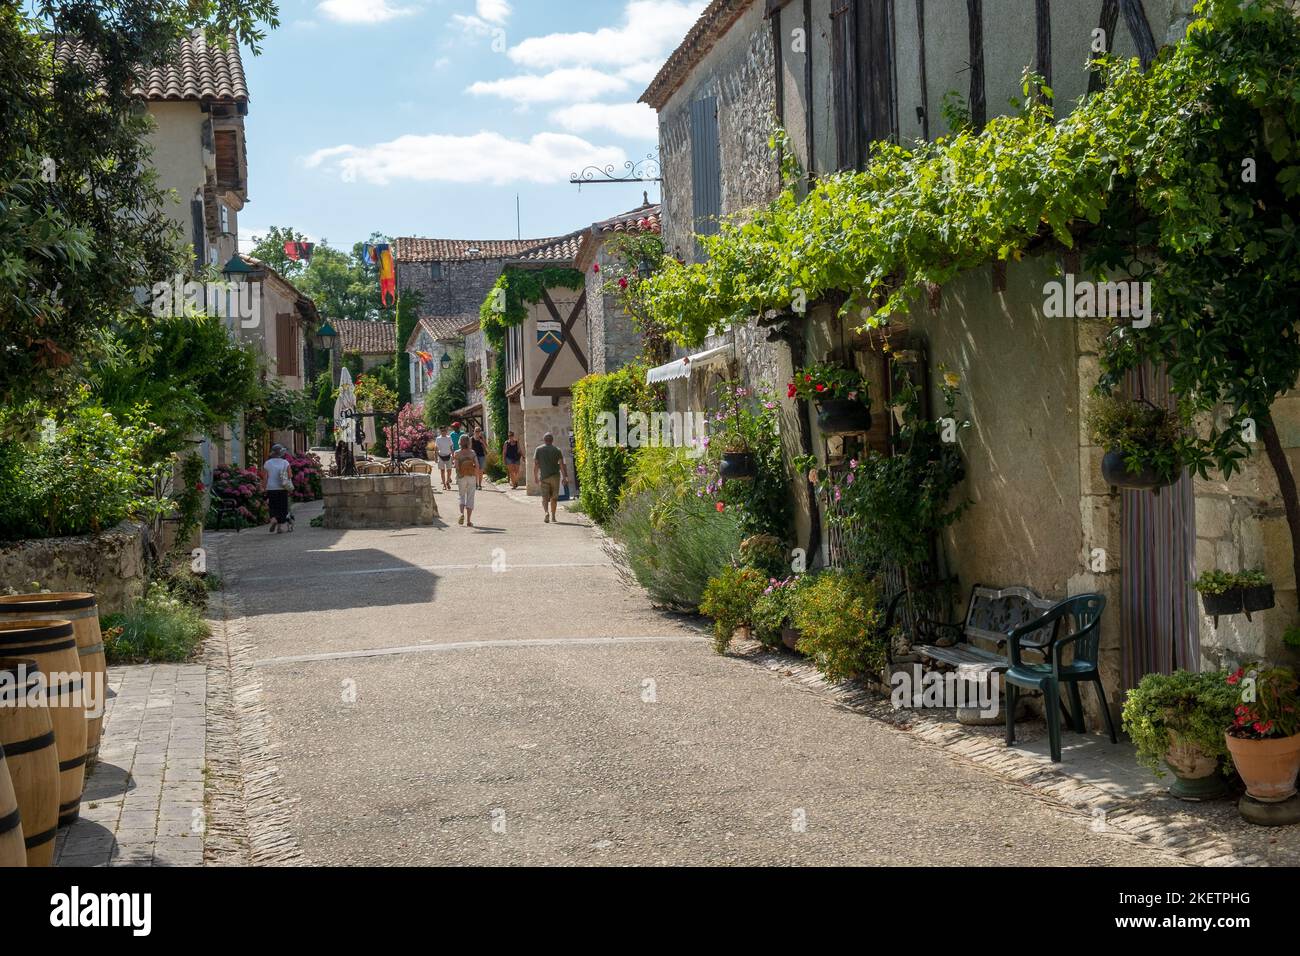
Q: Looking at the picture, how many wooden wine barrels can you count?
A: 4